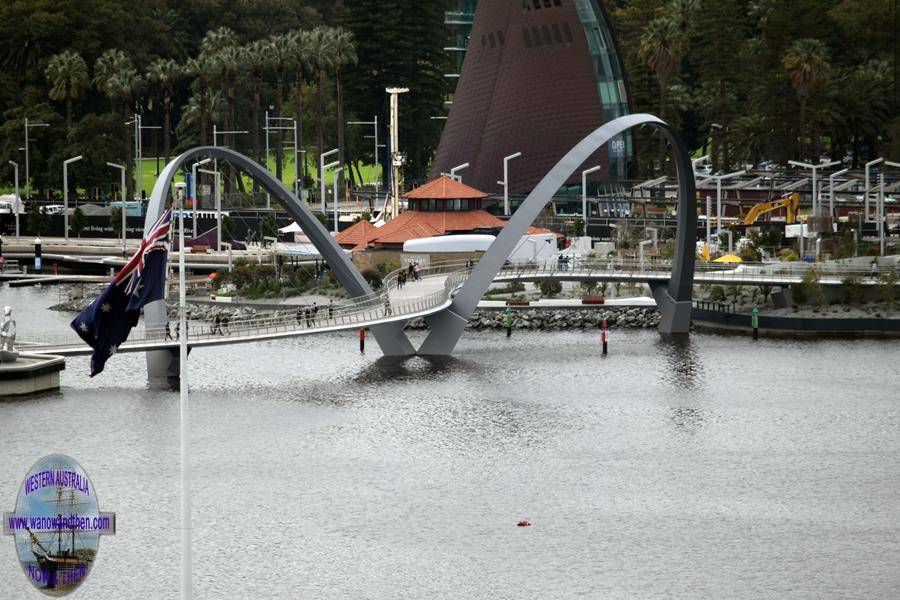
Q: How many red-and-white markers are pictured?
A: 2